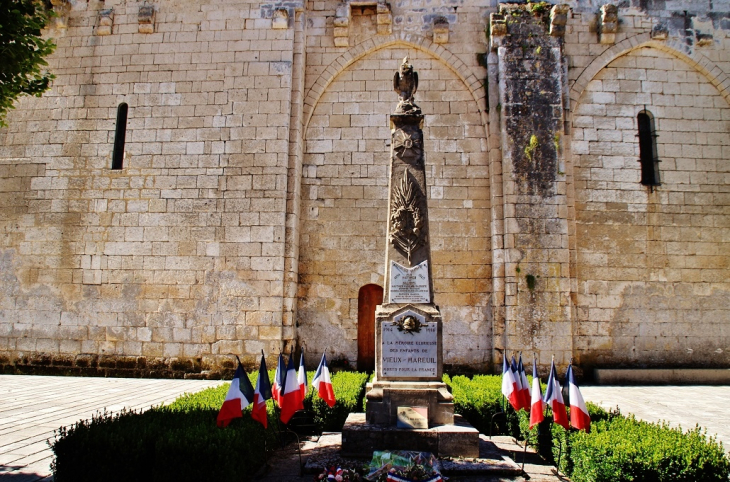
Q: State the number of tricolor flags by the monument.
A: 12